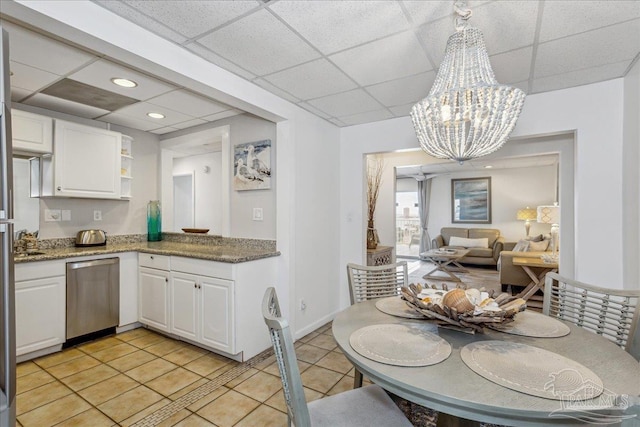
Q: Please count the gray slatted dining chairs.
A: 3